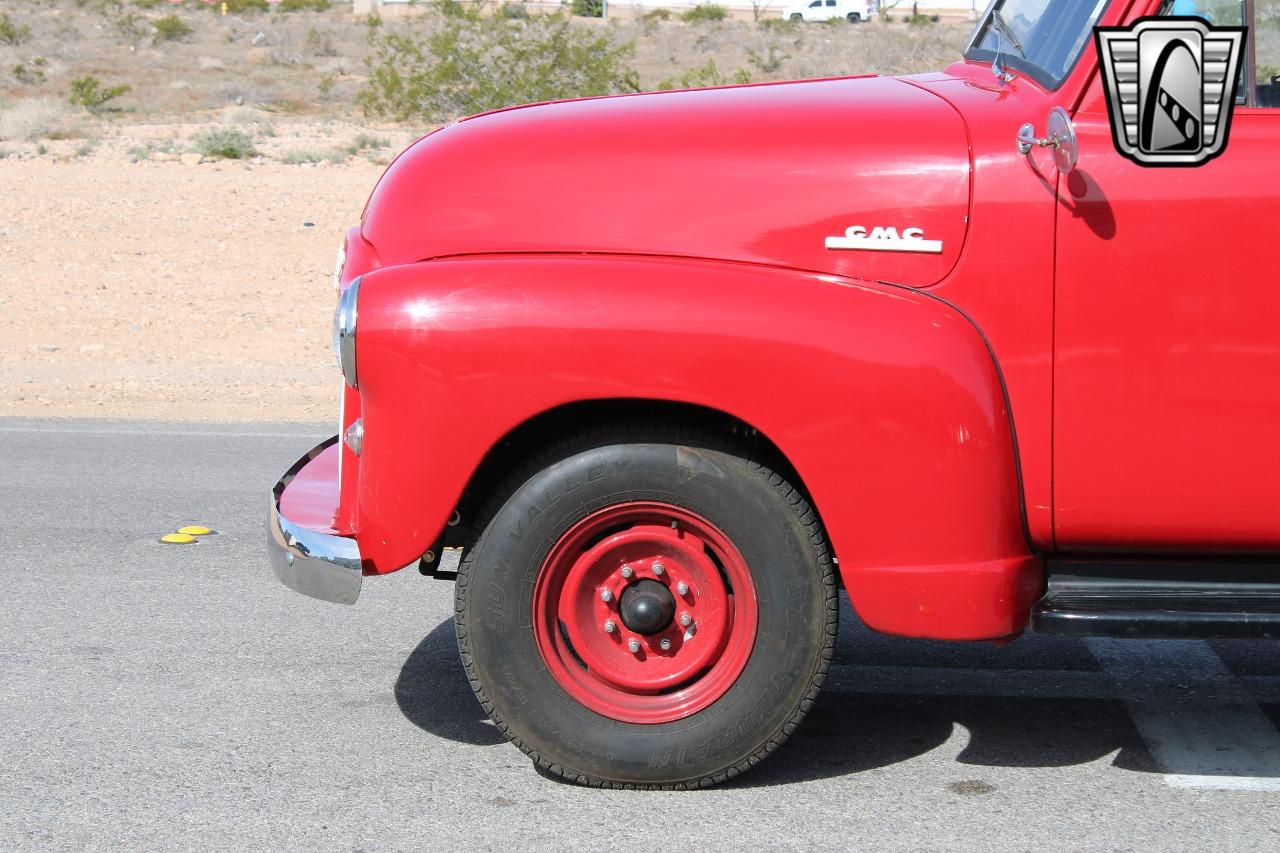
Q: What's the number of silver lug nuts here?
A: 8